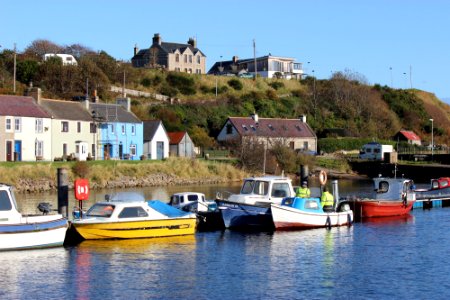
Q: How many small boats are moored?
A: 7